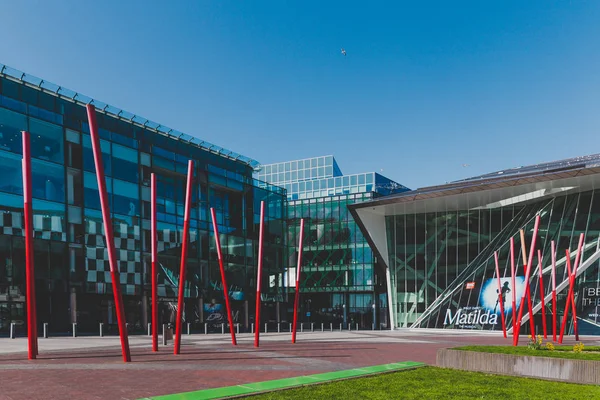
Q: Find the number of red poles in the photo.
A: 15